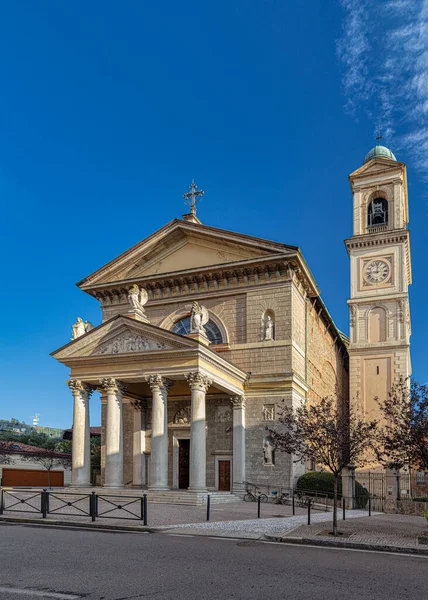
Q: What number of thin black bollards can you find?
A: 6